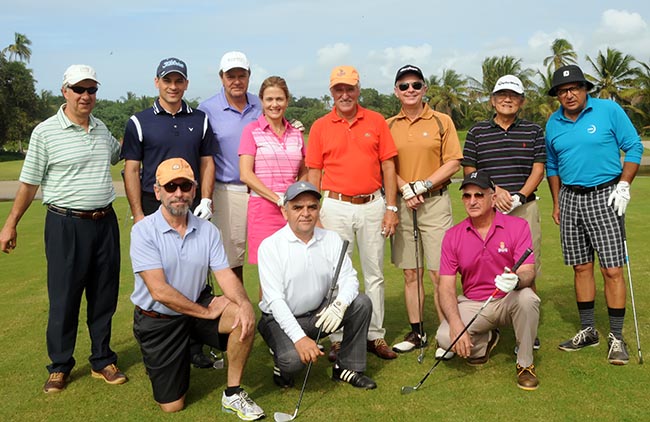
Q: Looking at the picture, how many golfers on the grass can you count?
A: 11